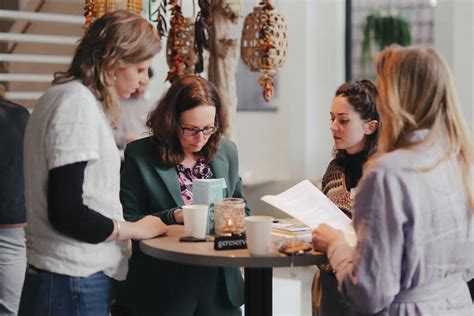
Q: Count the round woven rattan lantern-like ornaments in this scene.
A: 2